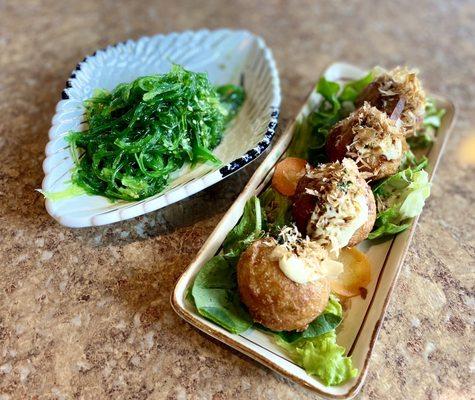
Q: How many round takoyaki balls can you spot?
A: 4